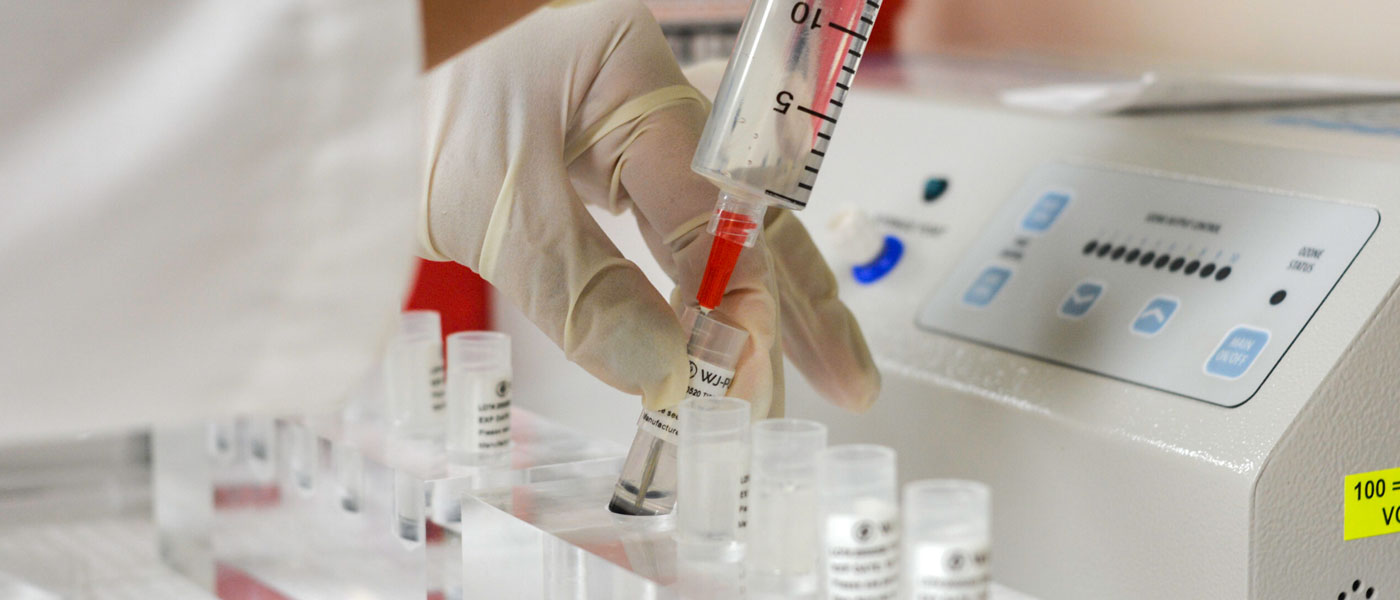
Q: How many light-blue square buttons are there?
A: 5